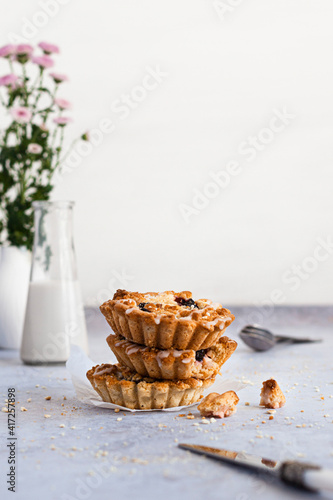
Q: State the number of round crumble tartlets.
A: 3